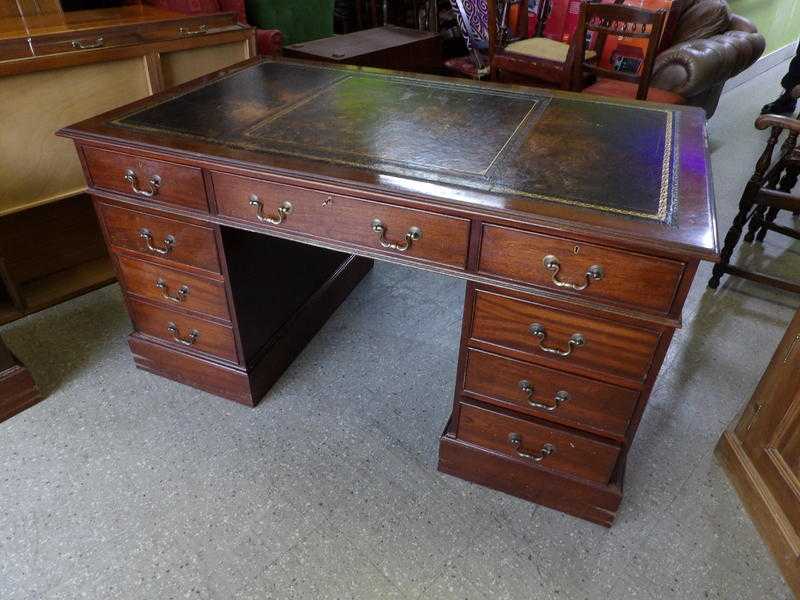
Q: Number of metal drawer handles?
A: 12